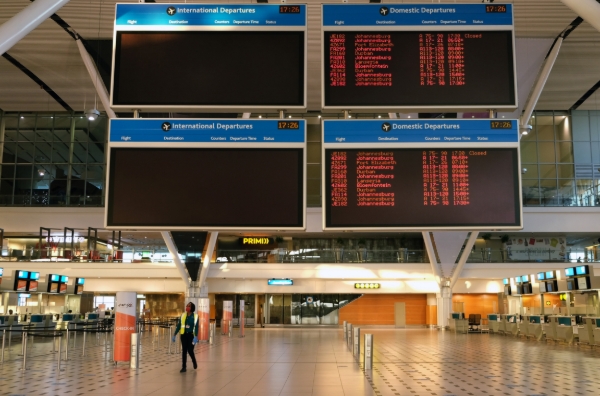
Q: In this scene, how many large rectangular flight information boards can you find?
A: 4